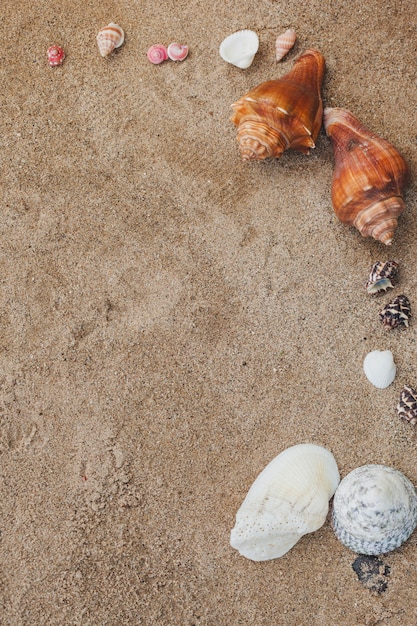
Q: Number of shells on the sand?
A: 14